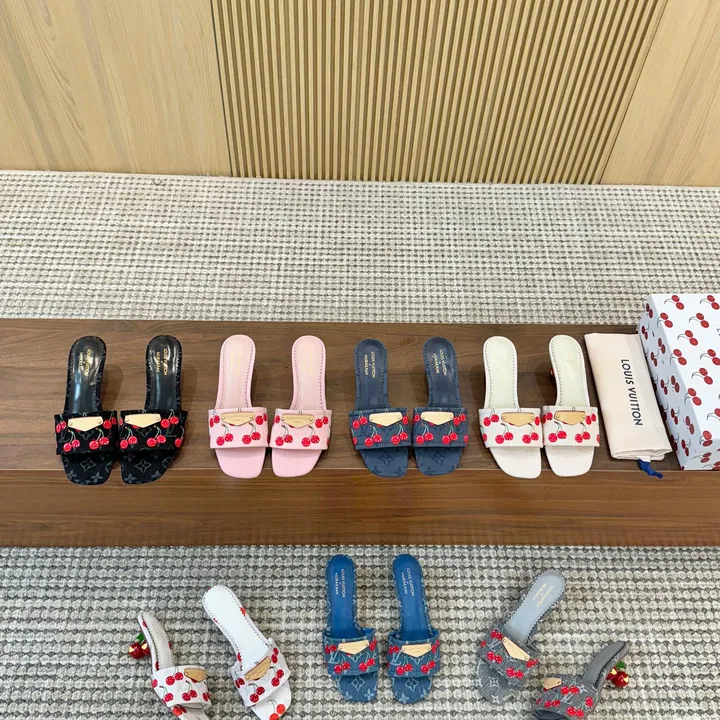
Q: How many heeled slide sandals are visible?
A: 14